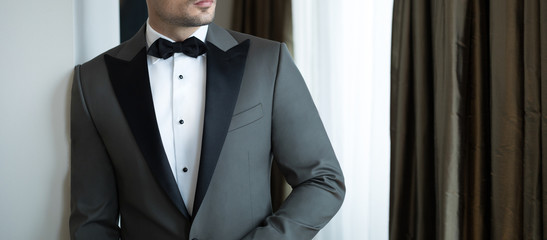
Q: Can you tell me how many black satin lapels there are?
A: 2